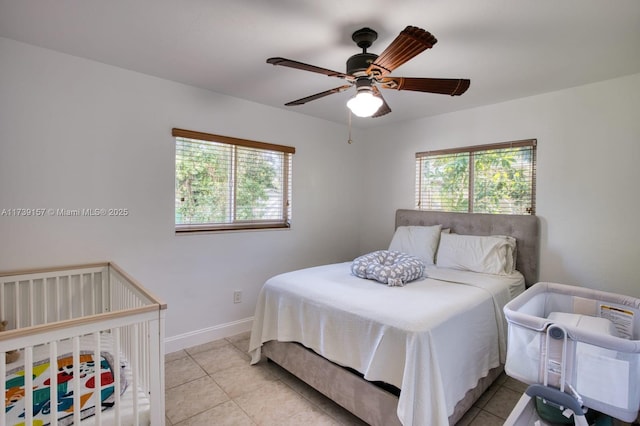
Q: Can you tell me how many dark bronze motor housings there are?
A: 1